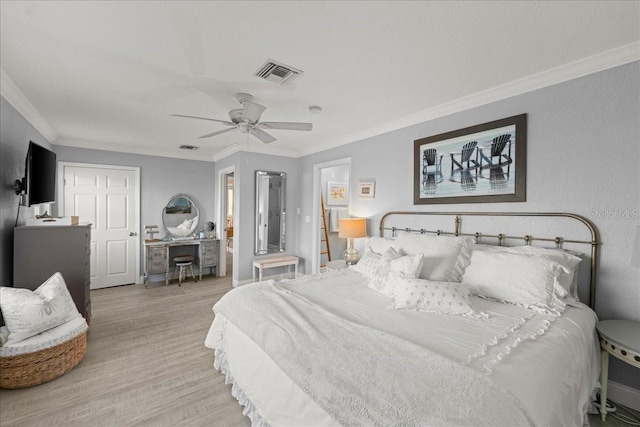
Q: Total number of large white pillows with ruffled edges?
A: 2